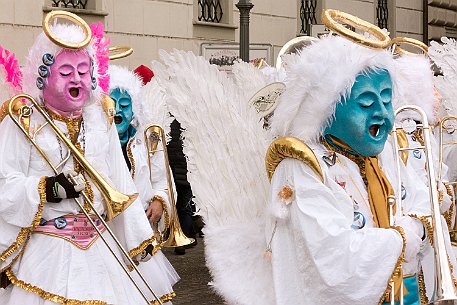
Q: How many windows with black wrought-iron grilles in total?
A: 4